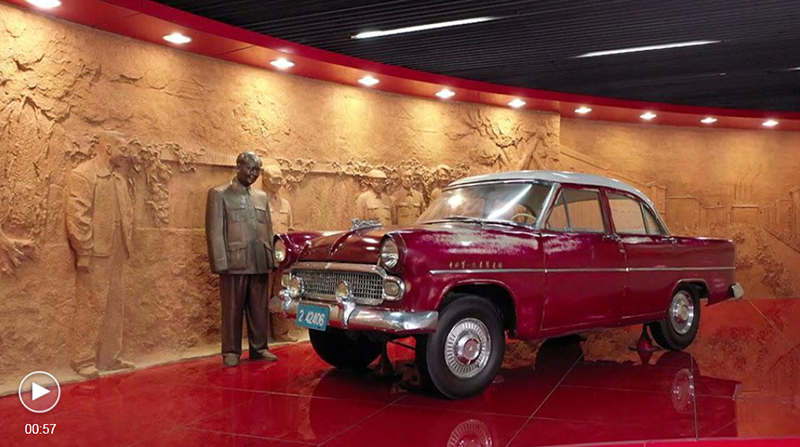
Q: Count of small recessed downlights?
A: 10